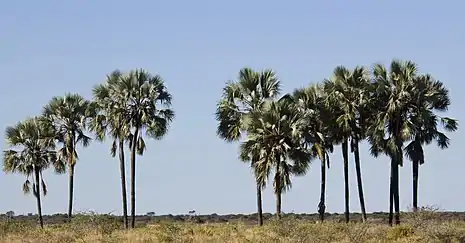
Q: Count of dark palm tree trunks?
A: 12